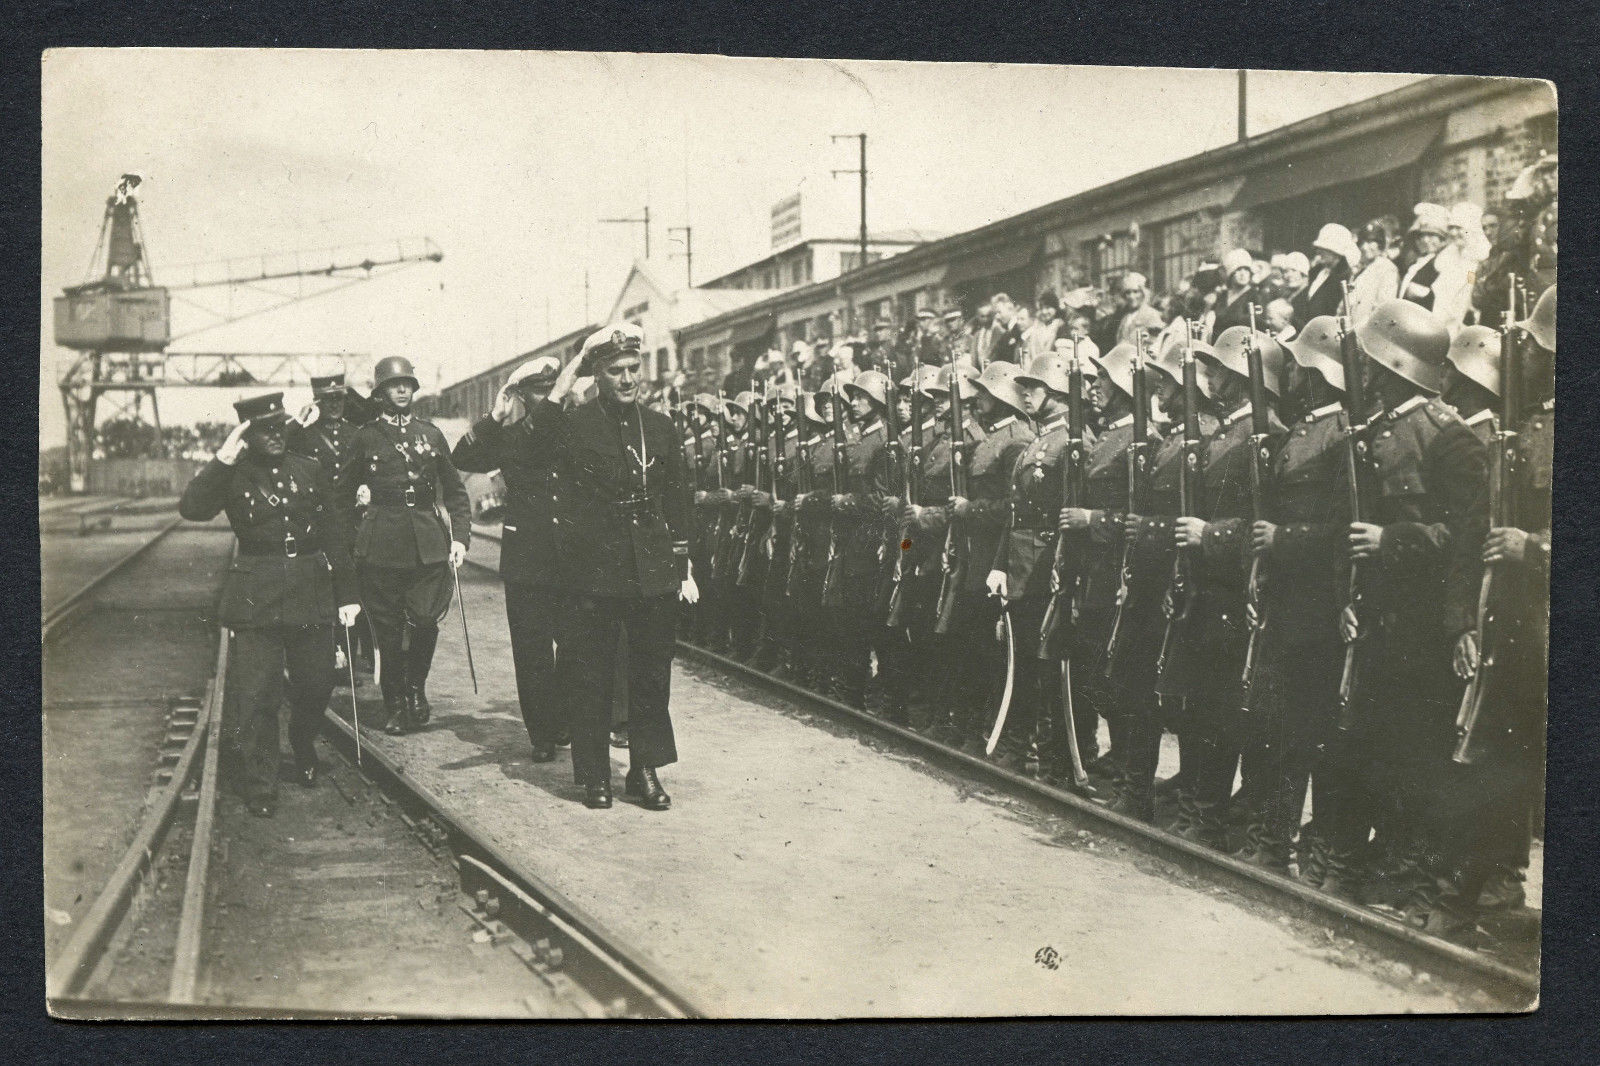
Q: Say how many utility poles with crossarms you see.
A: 3